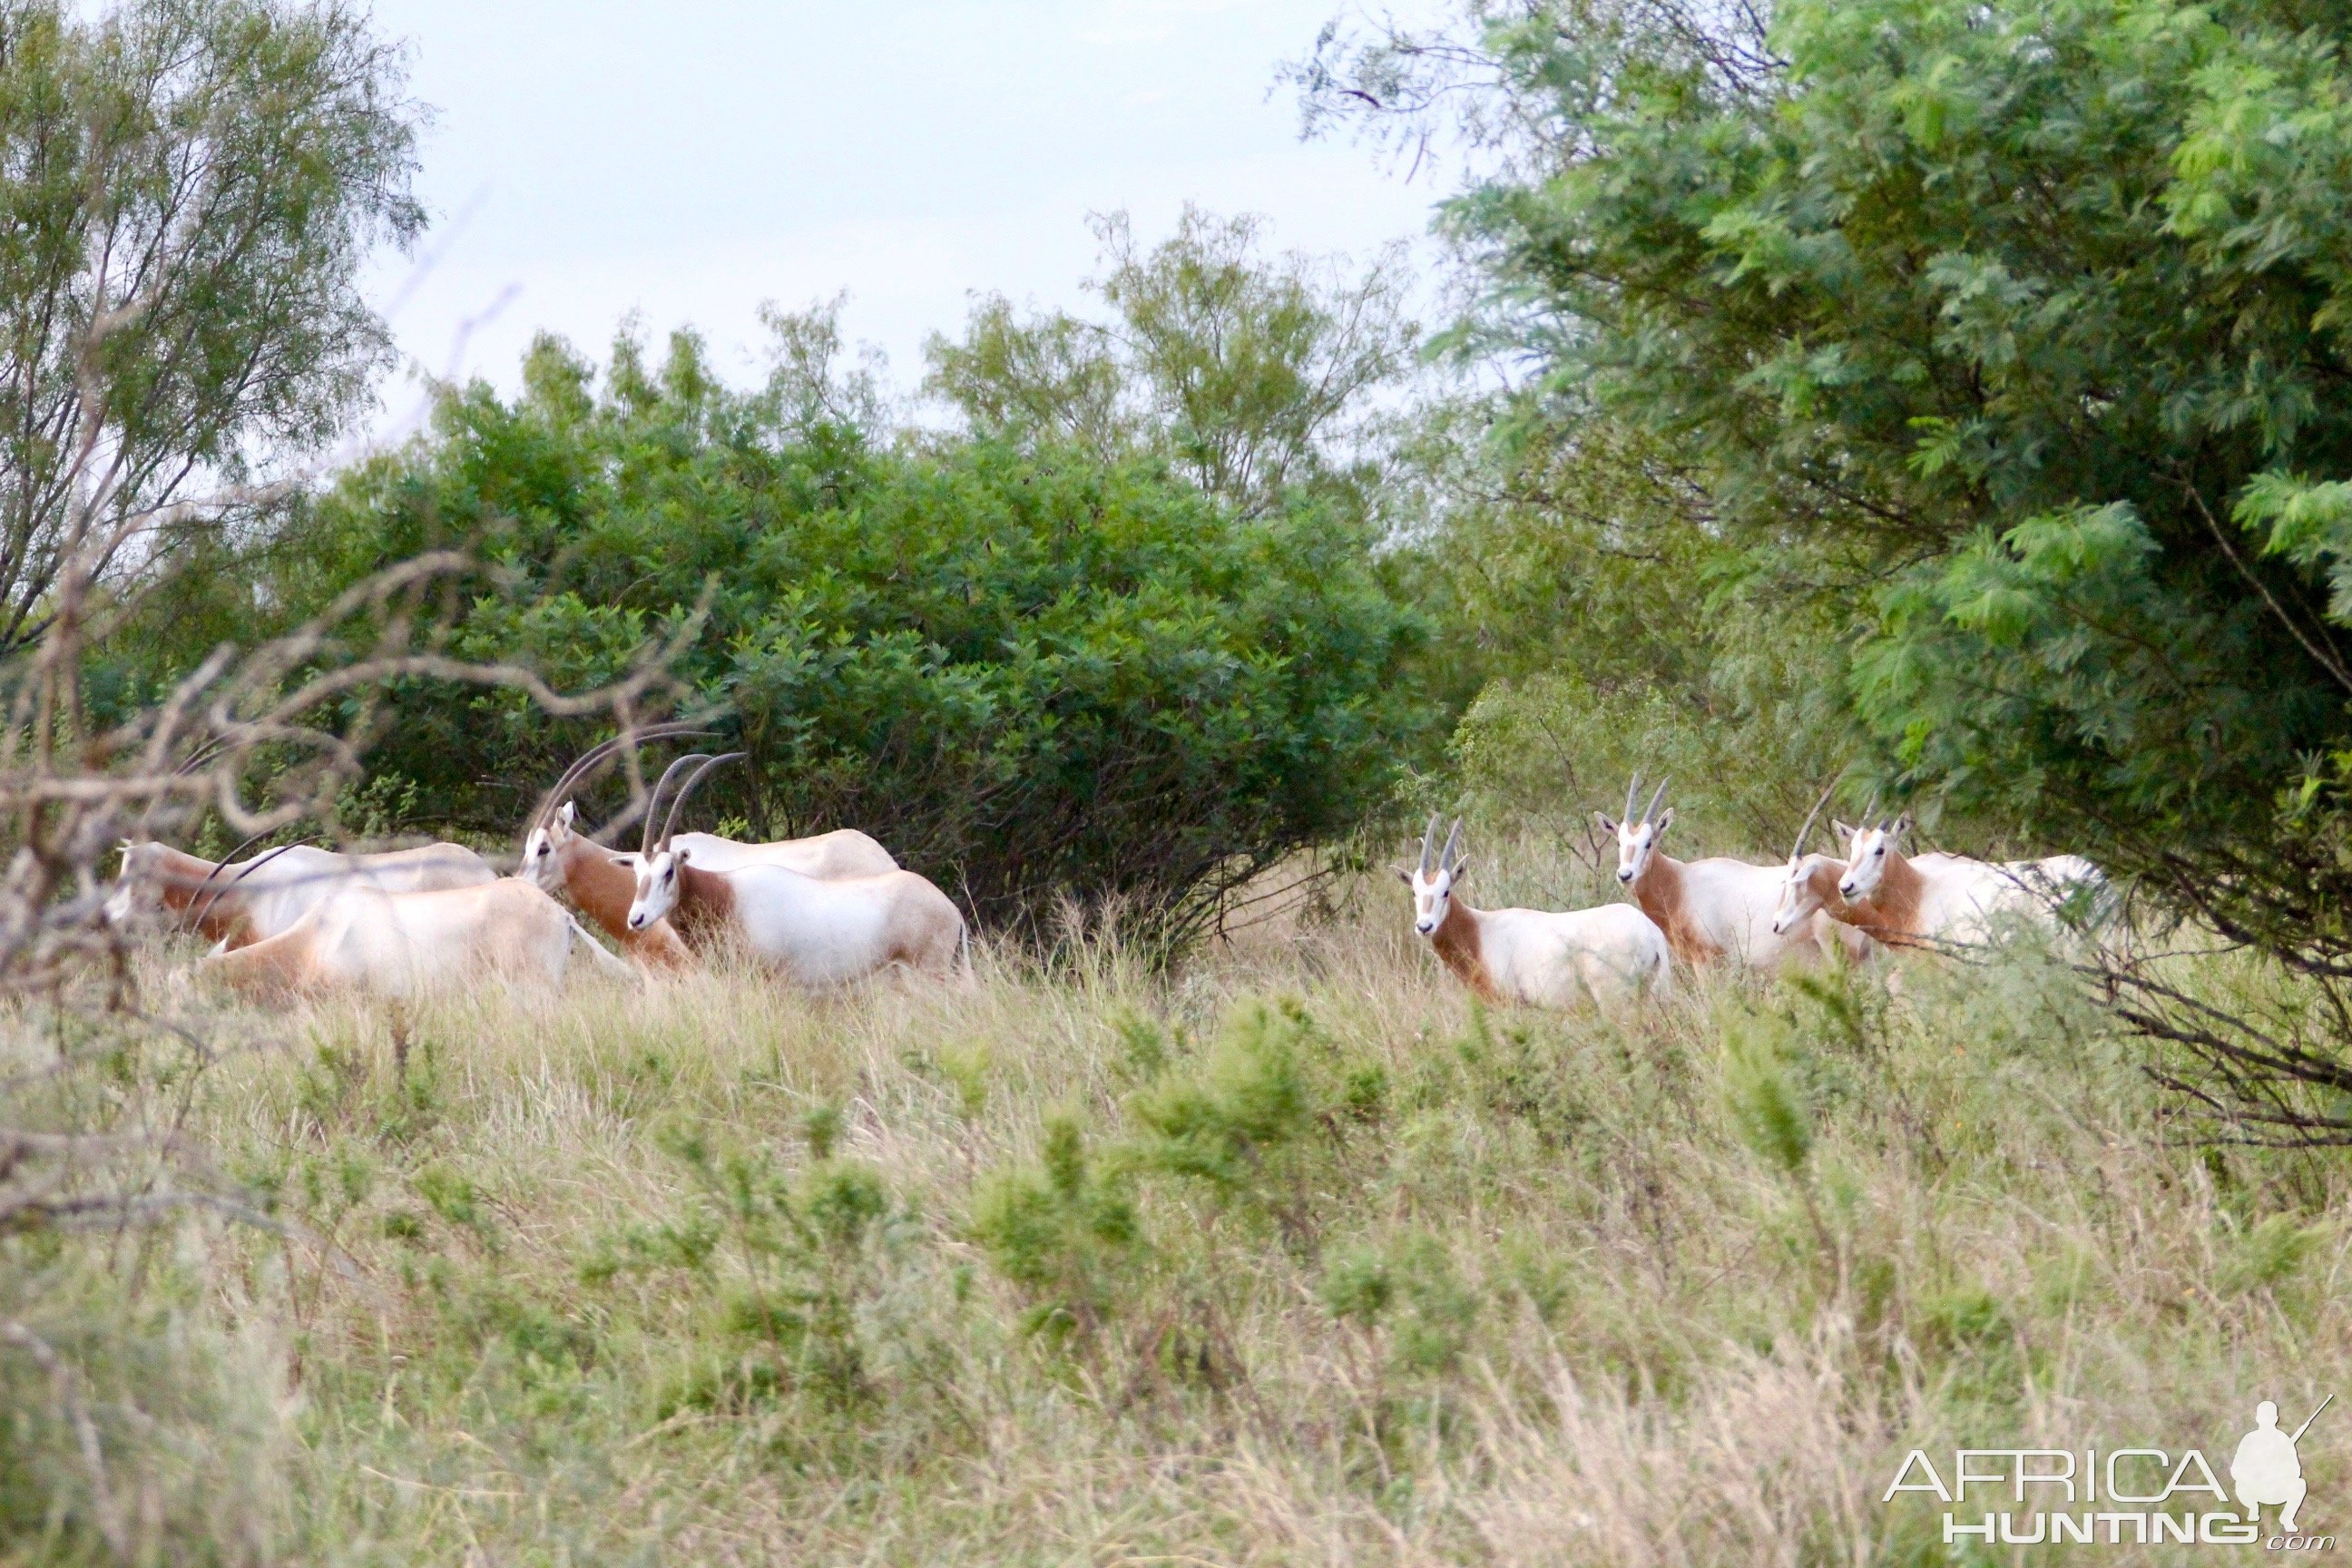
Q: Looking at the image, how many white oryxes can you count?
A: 8